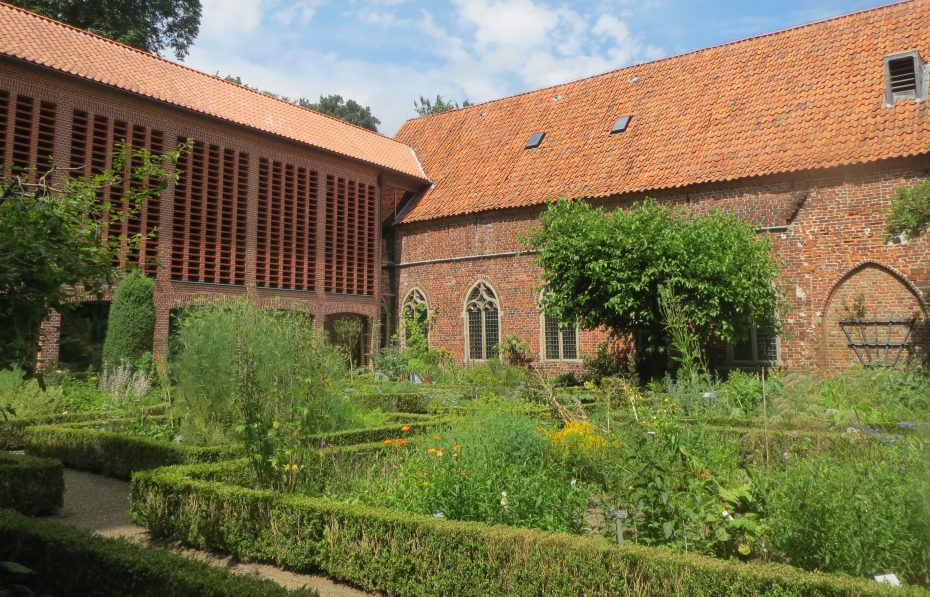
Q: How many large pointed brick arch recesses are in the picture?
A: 1